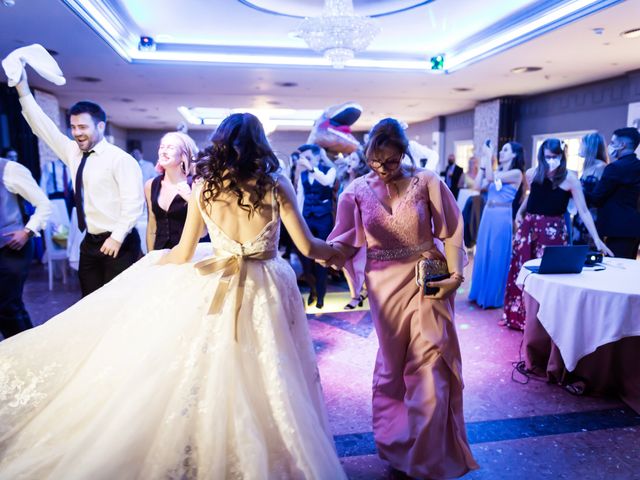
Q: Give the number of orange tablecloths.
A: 0